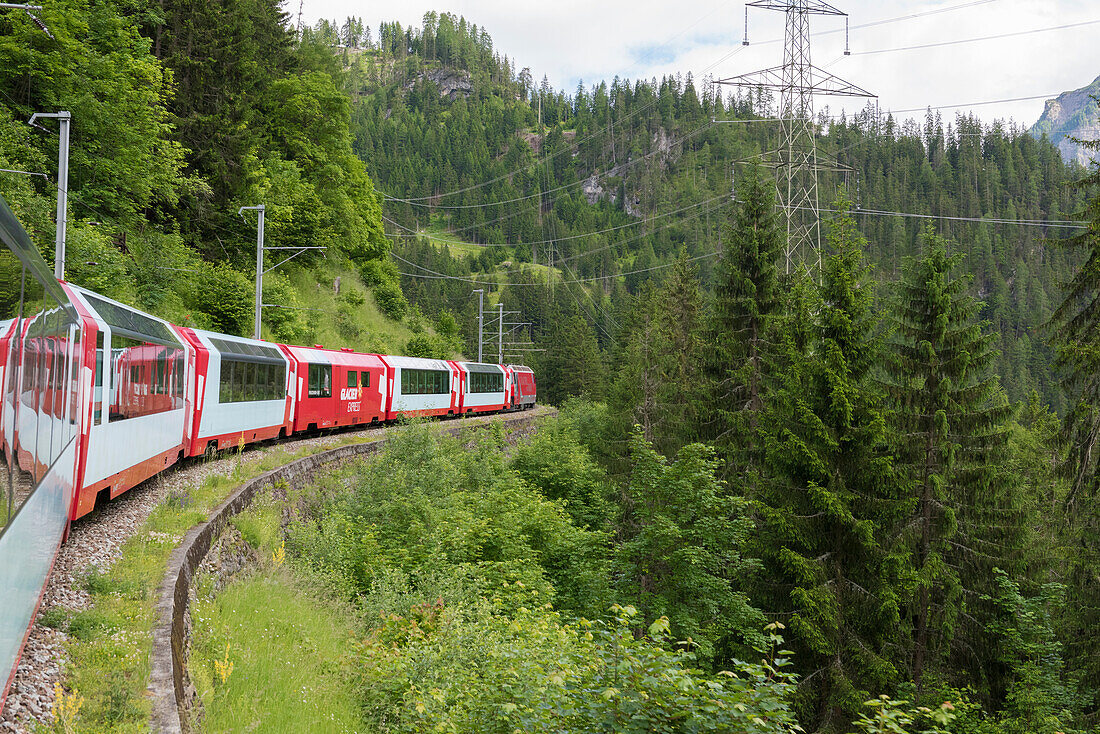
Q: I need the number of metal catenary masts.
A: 4